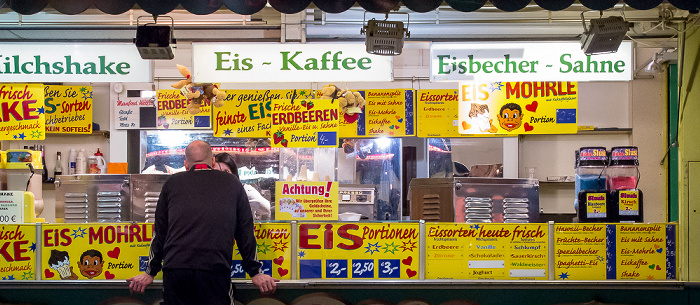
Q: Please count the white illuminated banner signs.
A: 3